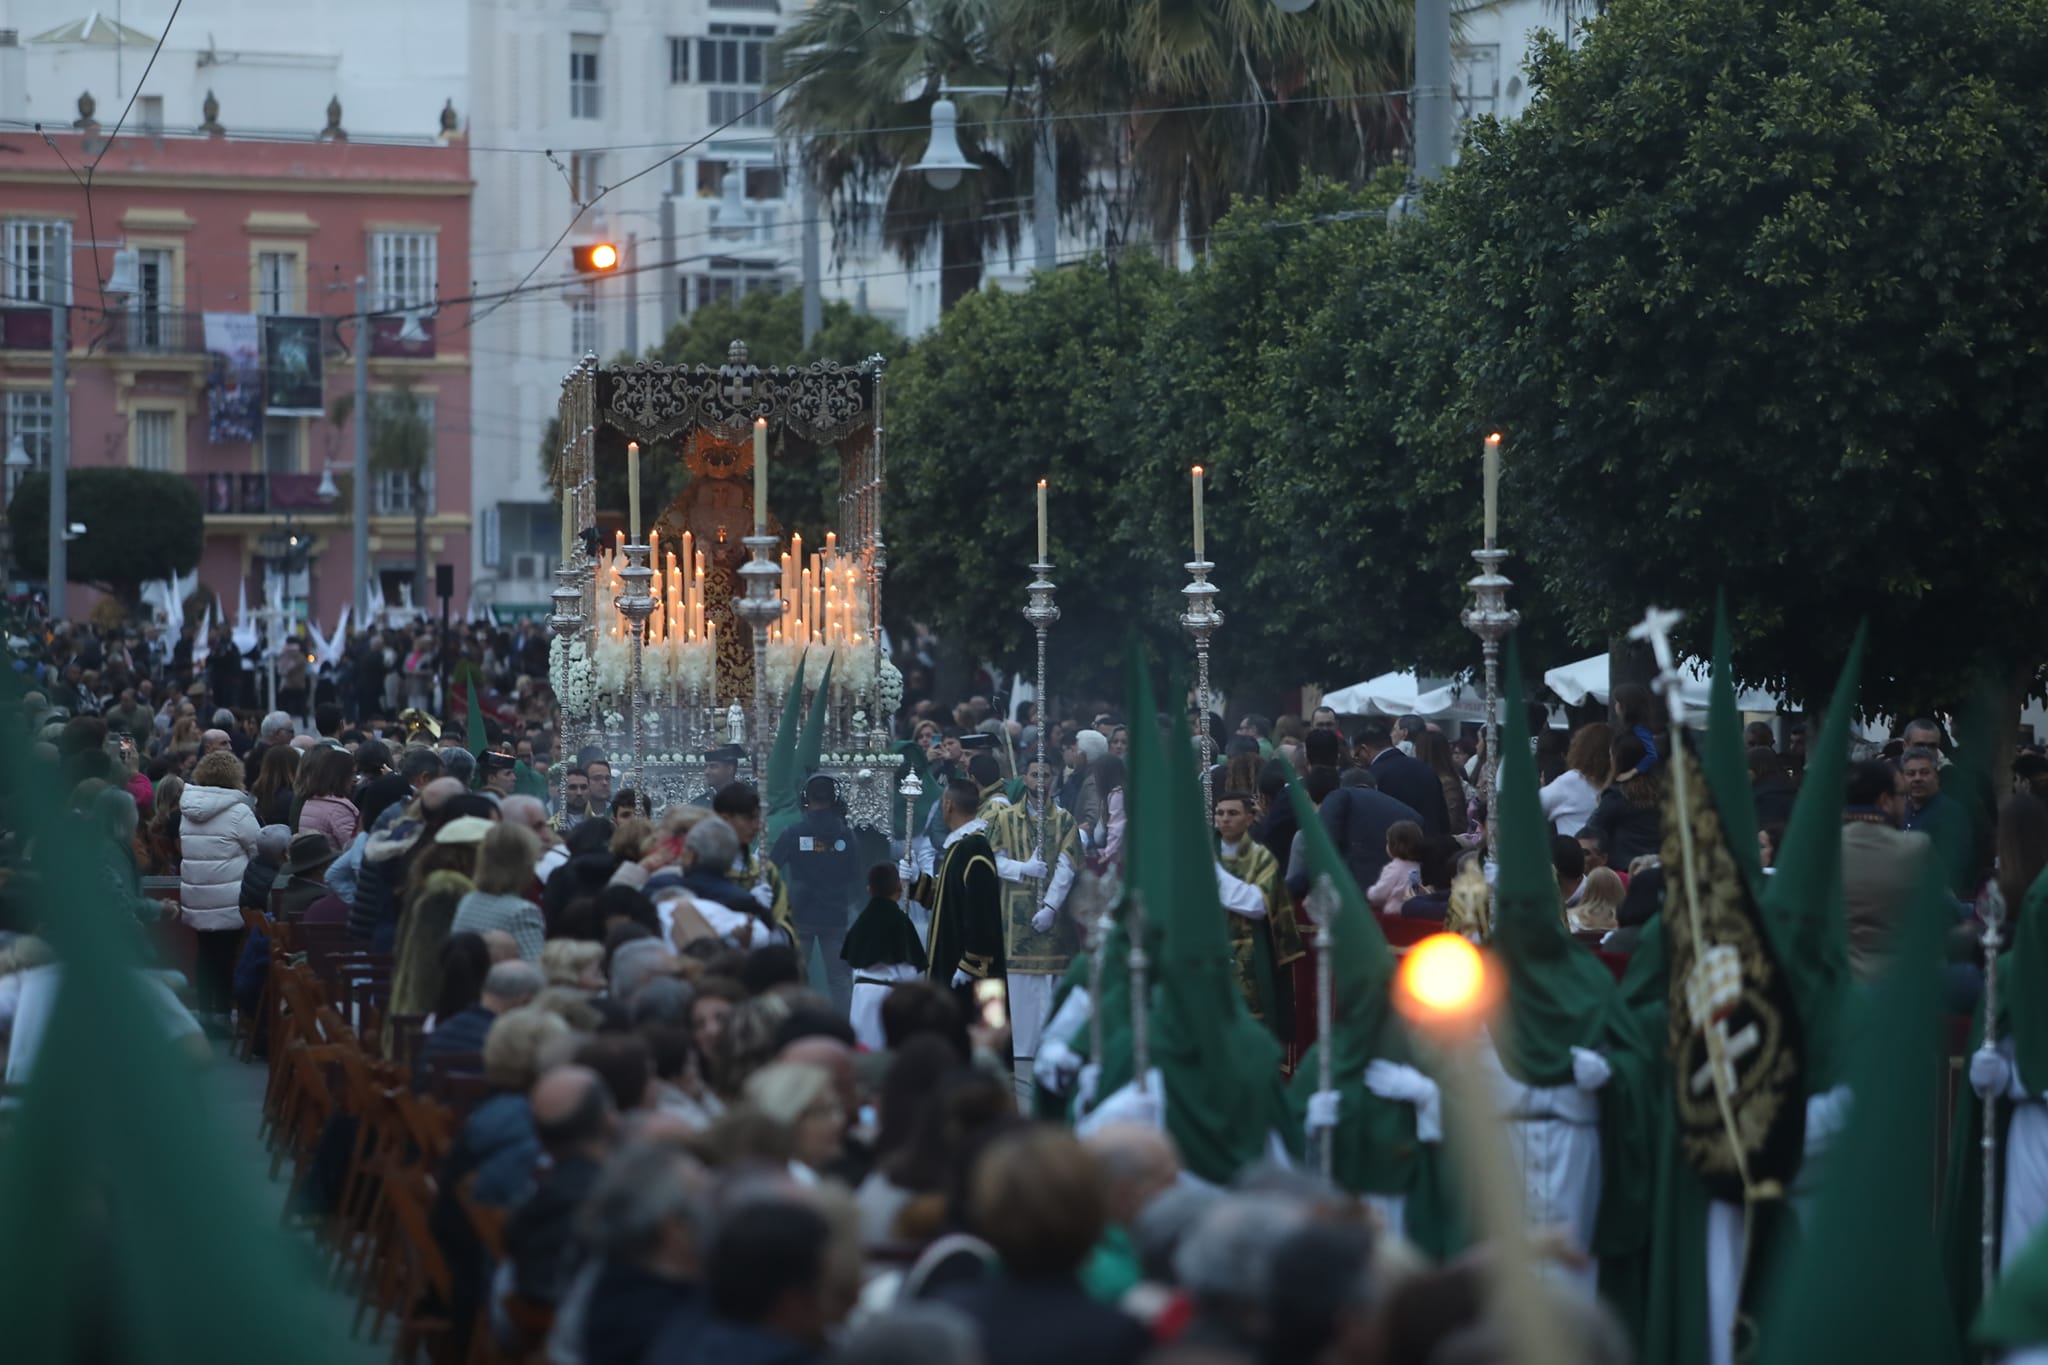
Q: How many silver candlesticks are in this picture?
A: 6